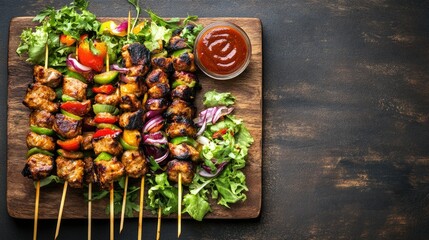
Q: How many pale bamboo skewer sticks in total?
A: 8